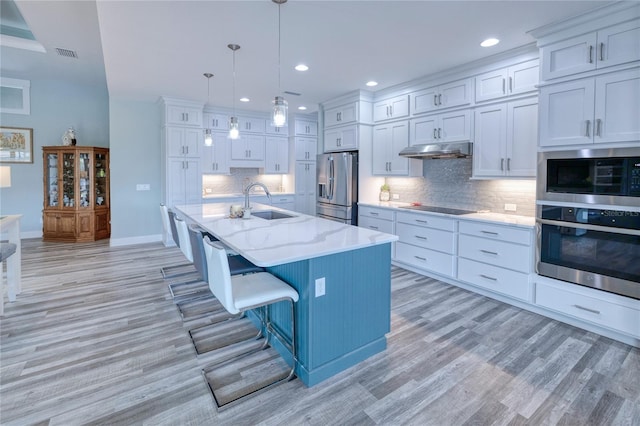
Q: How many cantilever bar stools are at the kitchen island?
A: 5